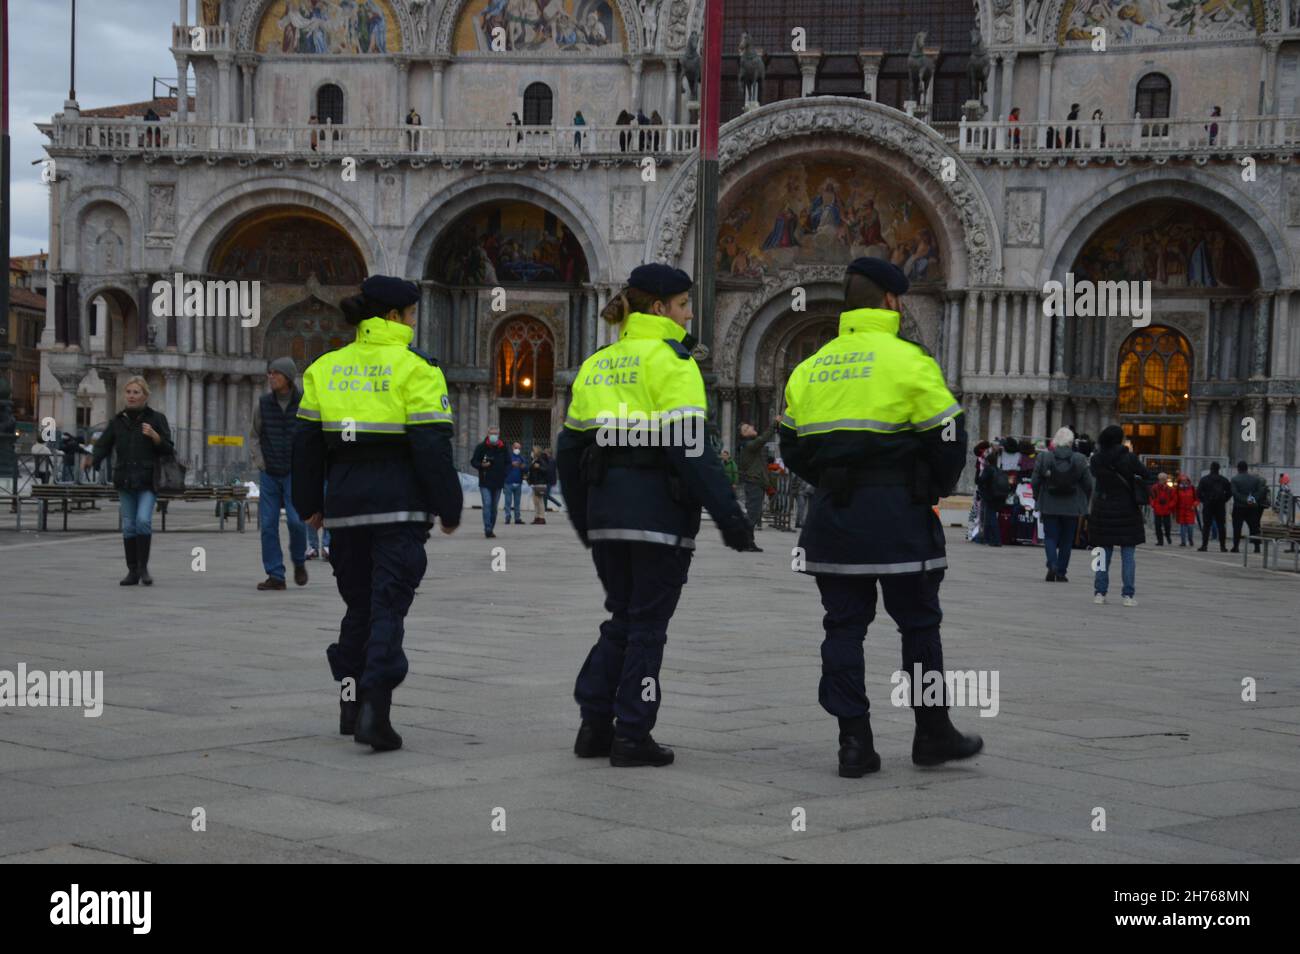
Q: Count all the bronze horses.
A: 4